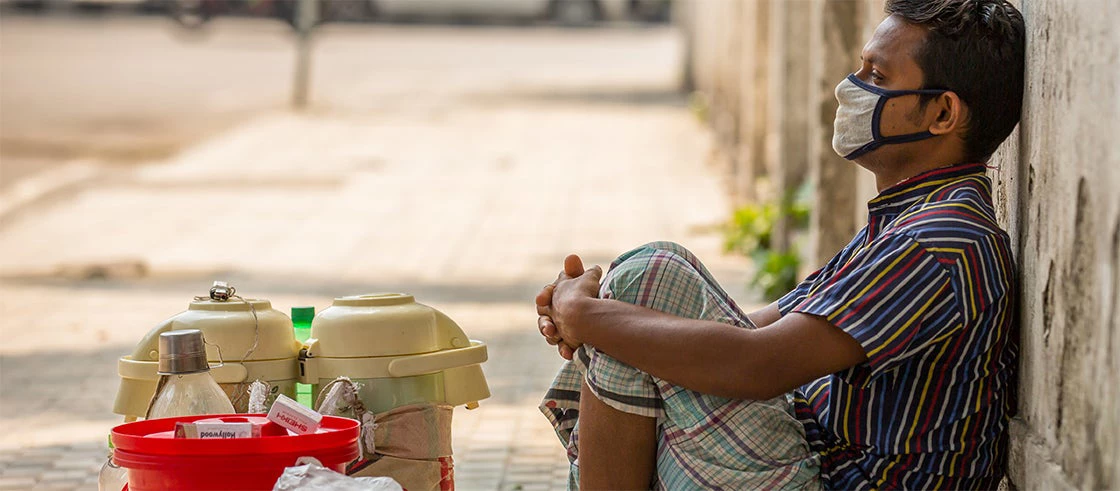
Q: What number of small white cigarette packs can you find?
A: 2